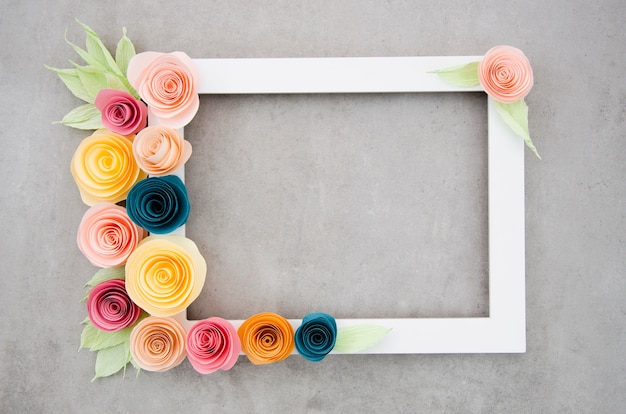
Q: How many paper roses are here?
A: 13